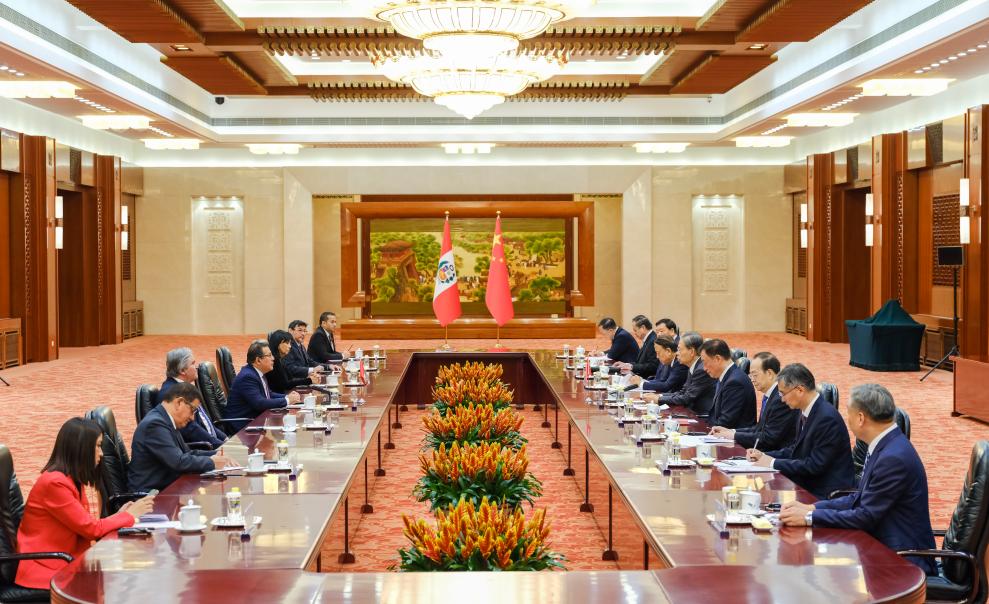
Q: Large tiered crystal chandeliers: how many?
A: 2